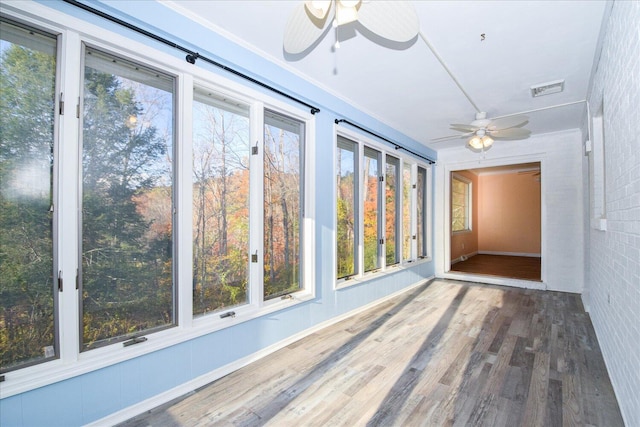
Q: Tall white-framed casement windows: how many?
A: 9